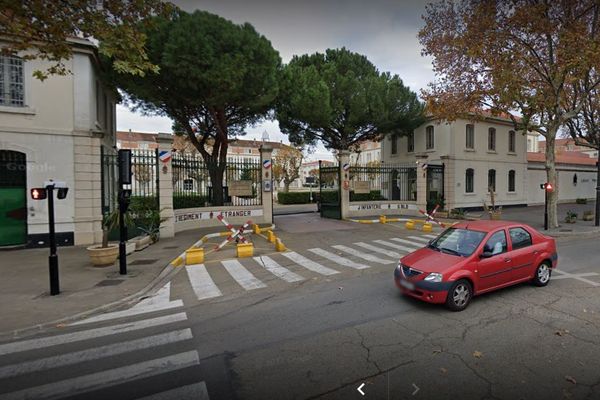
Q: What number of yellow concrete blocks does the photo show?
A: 8